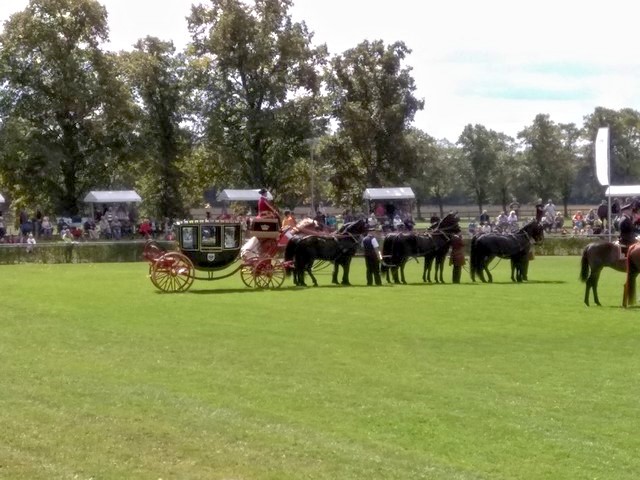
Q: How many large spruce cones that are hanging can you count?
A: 0